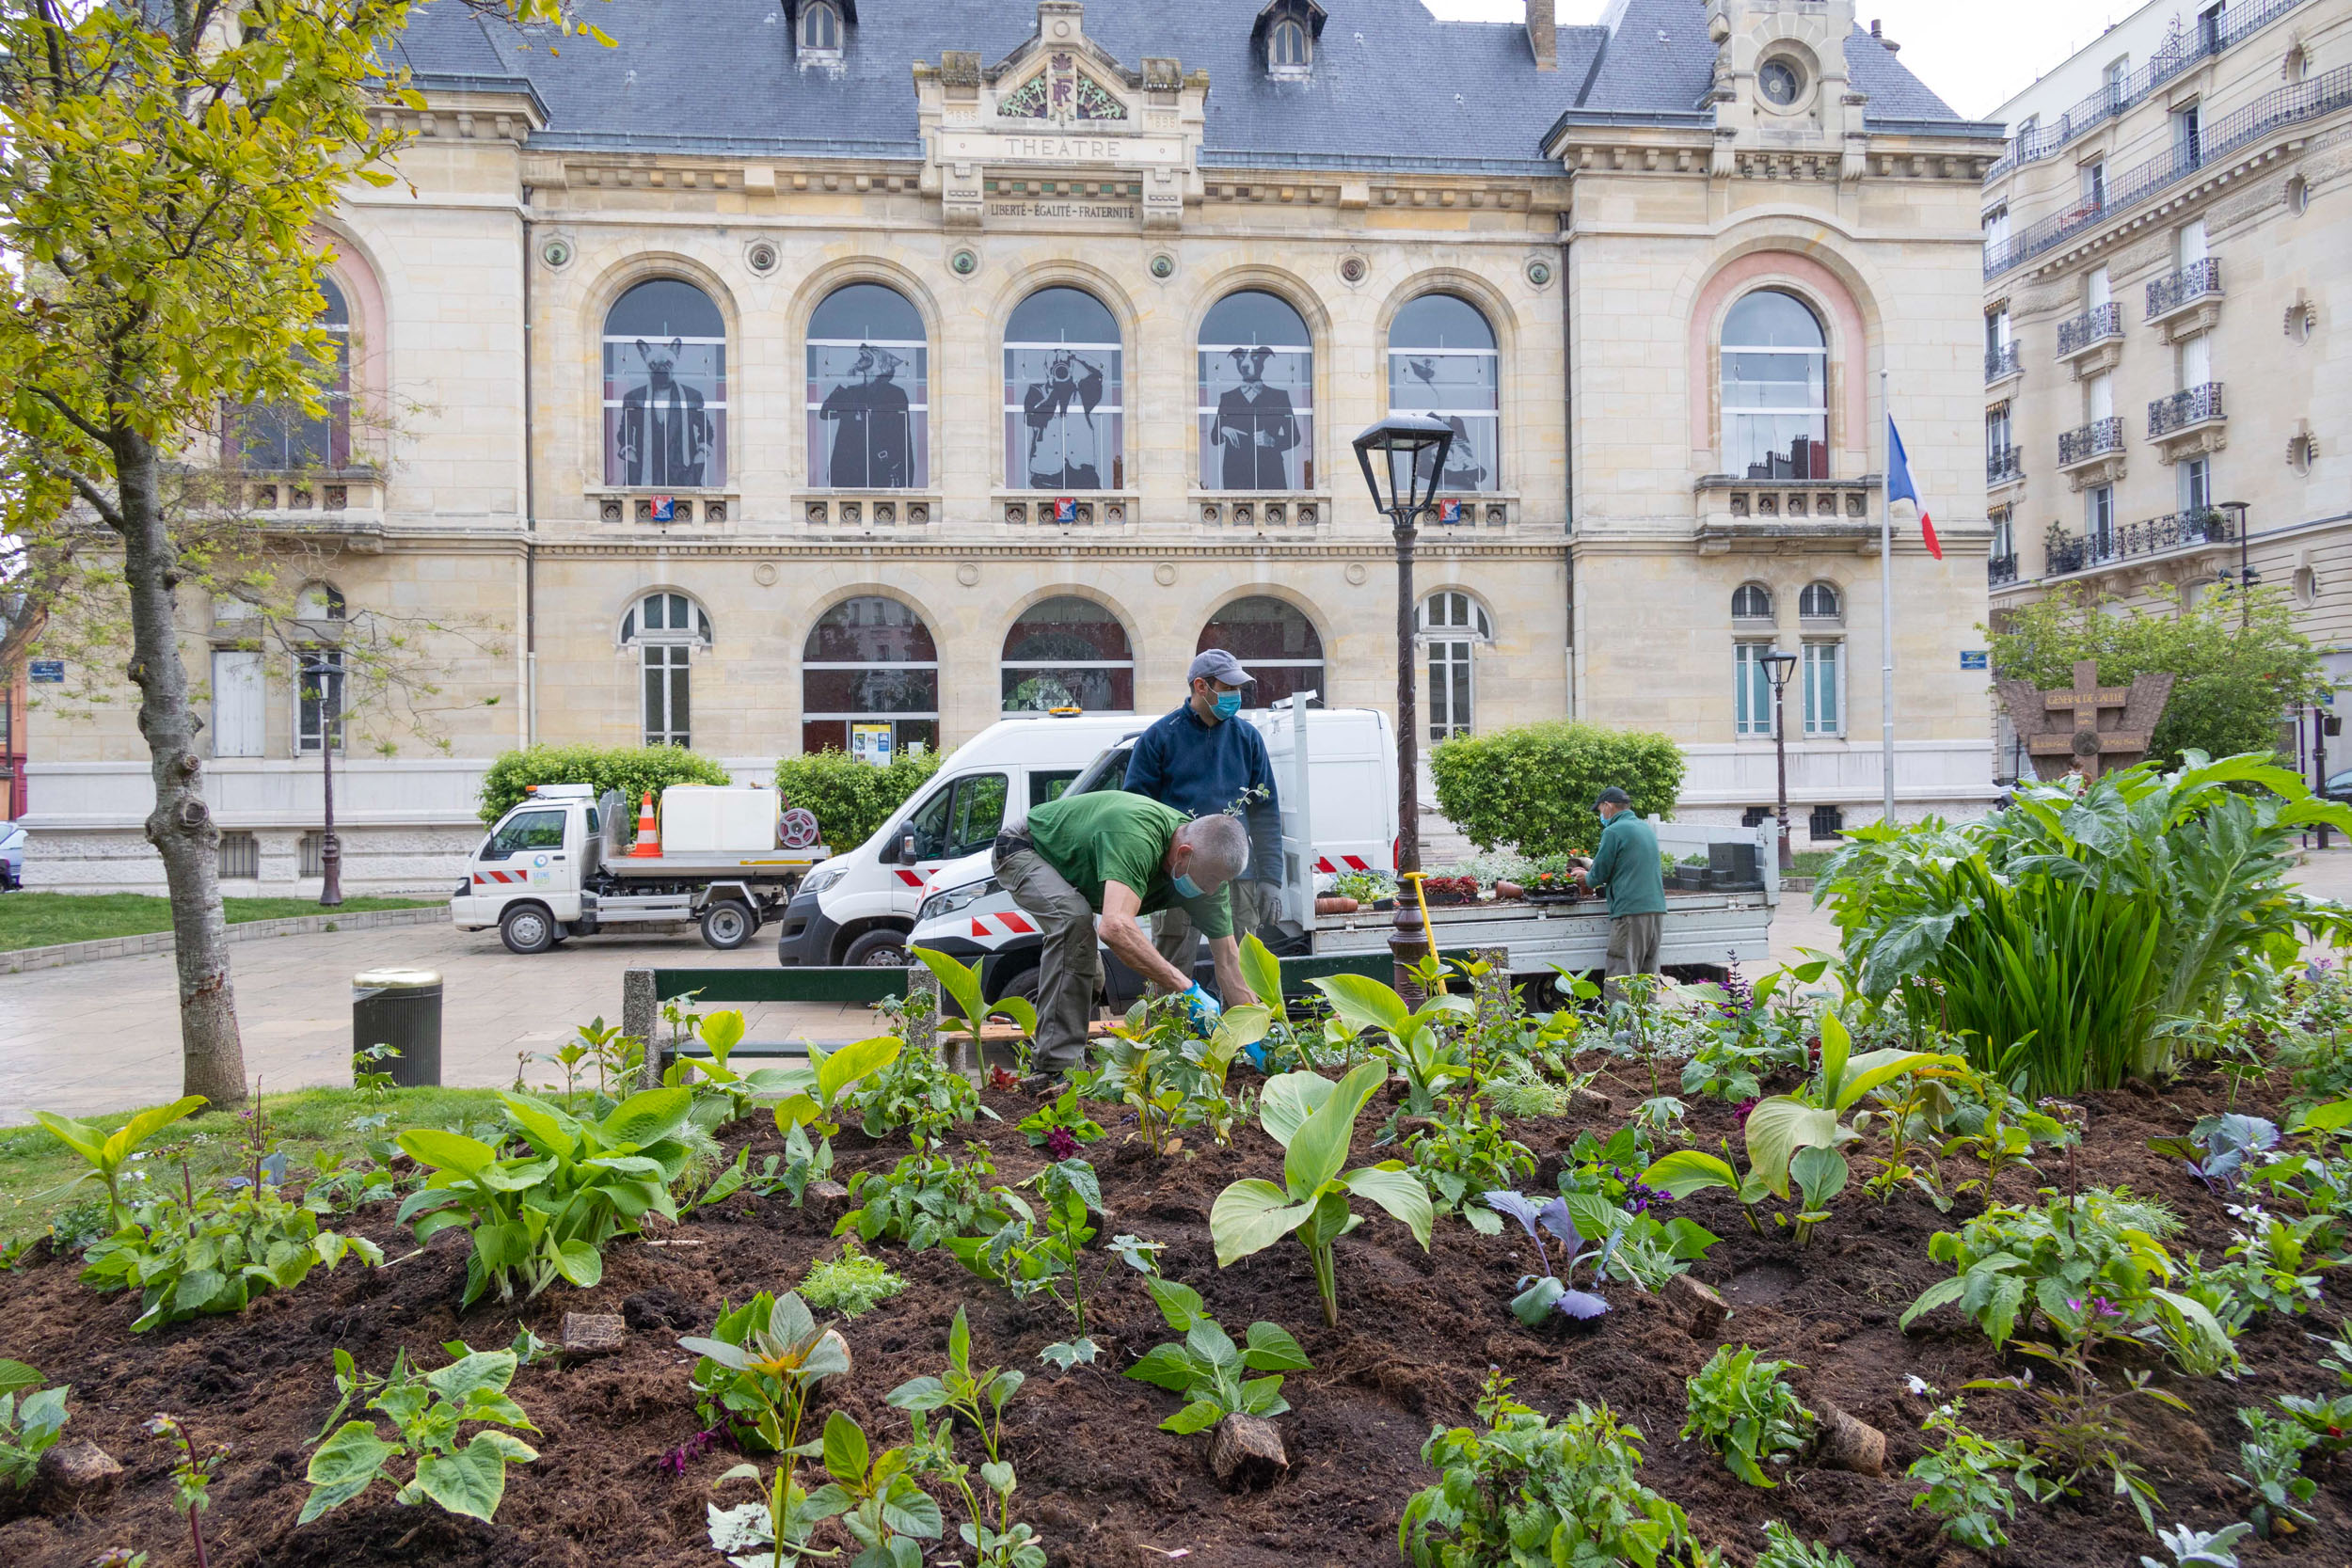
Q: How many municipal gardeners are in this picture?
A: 3